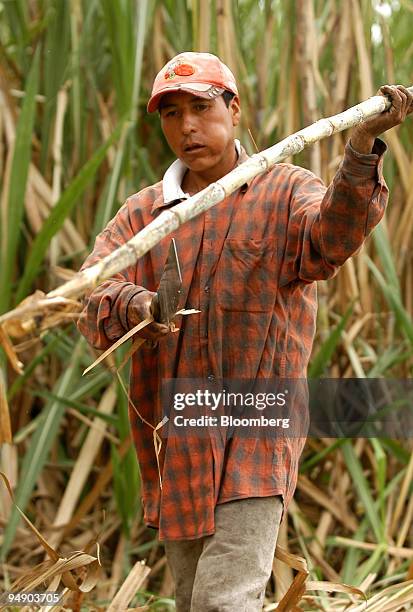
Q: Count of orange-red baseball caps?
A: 1